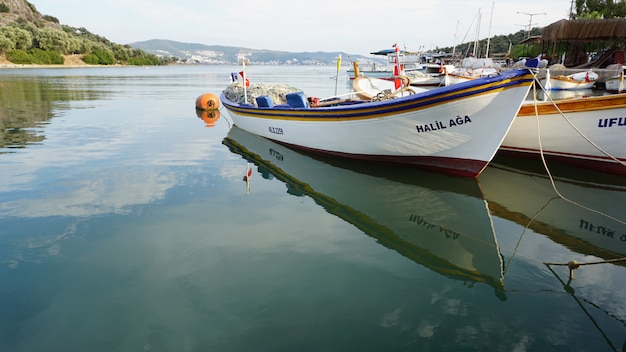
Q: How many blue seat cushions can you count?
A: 2